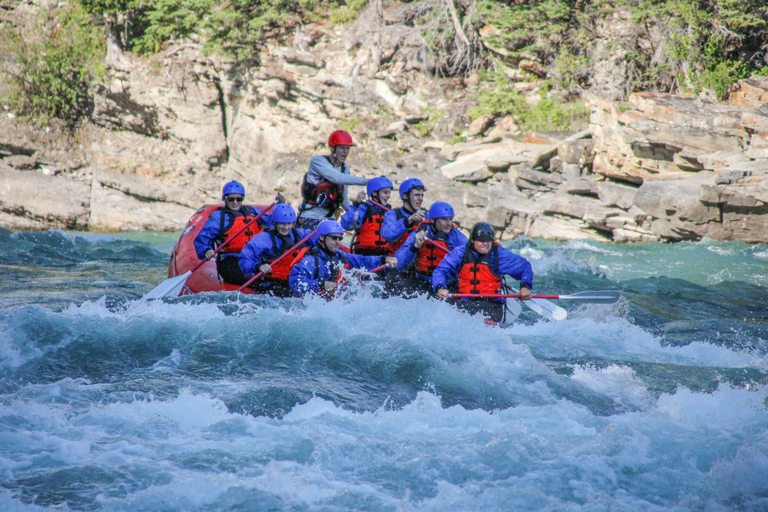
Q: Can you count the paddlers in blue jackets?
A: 7